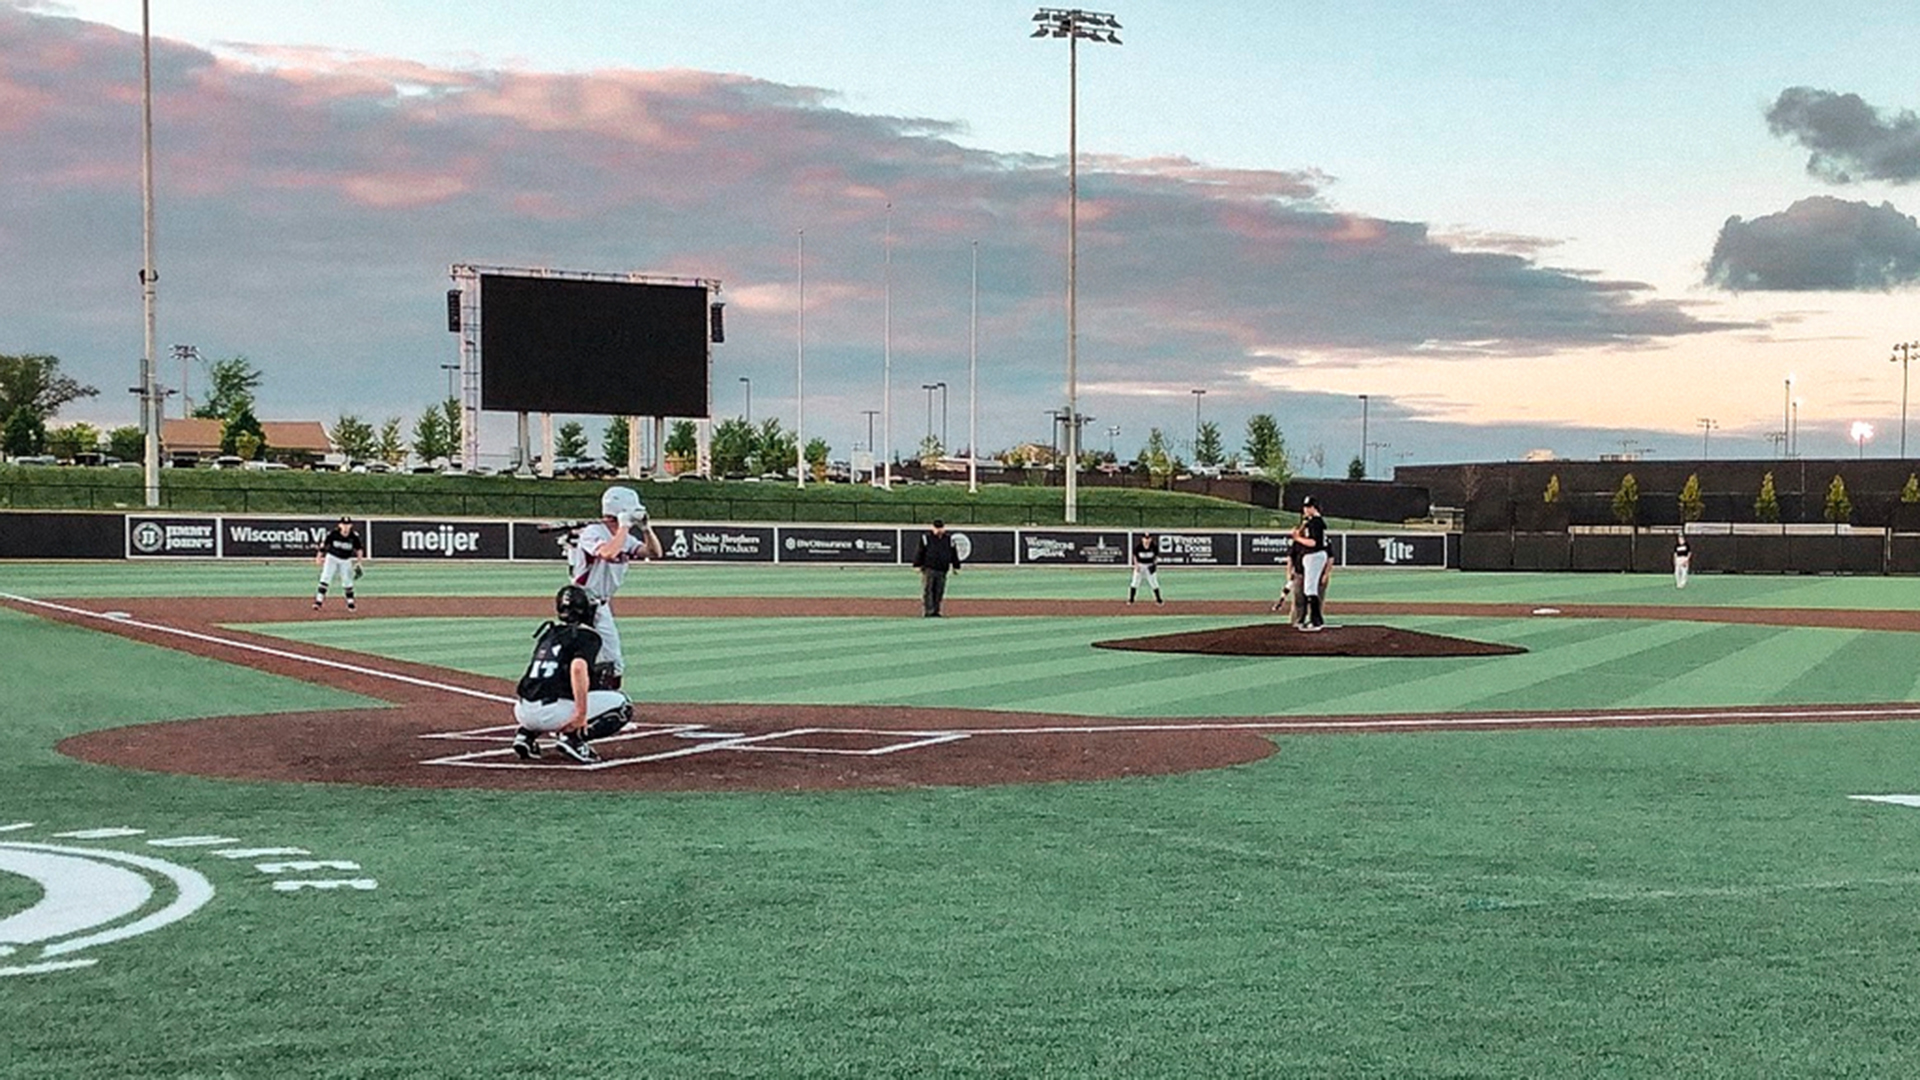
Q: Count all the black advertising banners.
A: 11